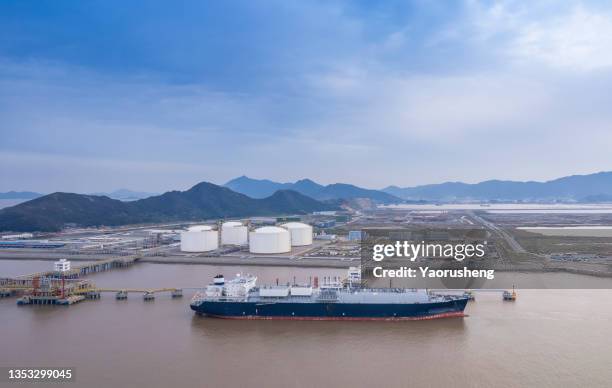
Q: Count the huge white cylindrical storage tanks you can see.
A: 4